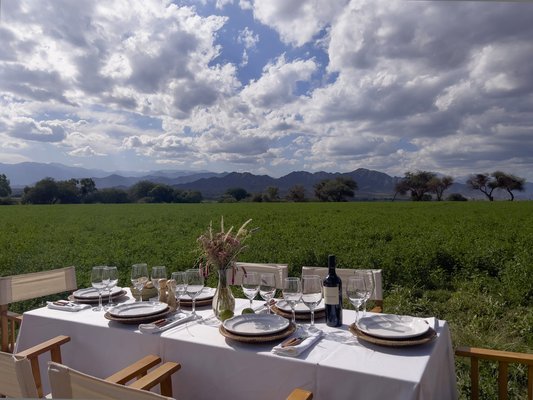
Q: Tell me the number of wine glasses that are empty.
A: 12